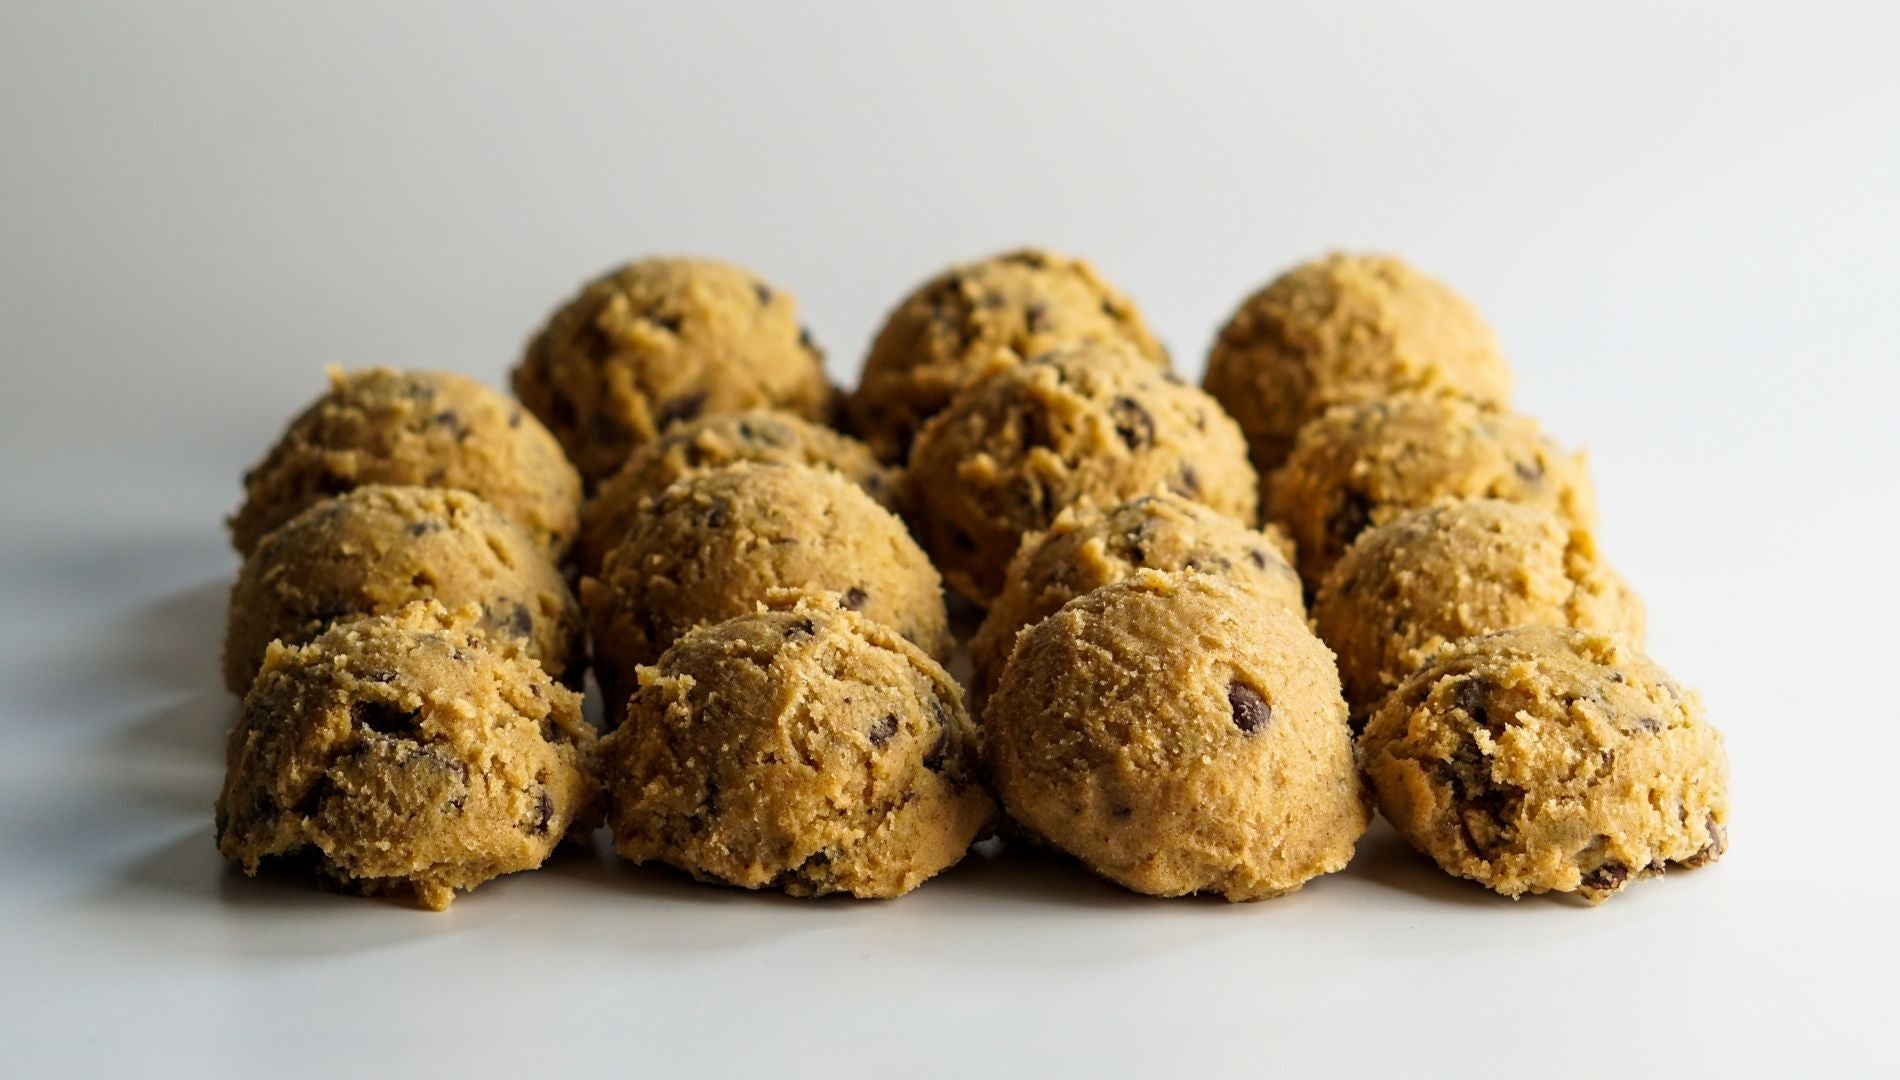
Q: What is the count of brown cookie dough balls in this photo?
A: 15